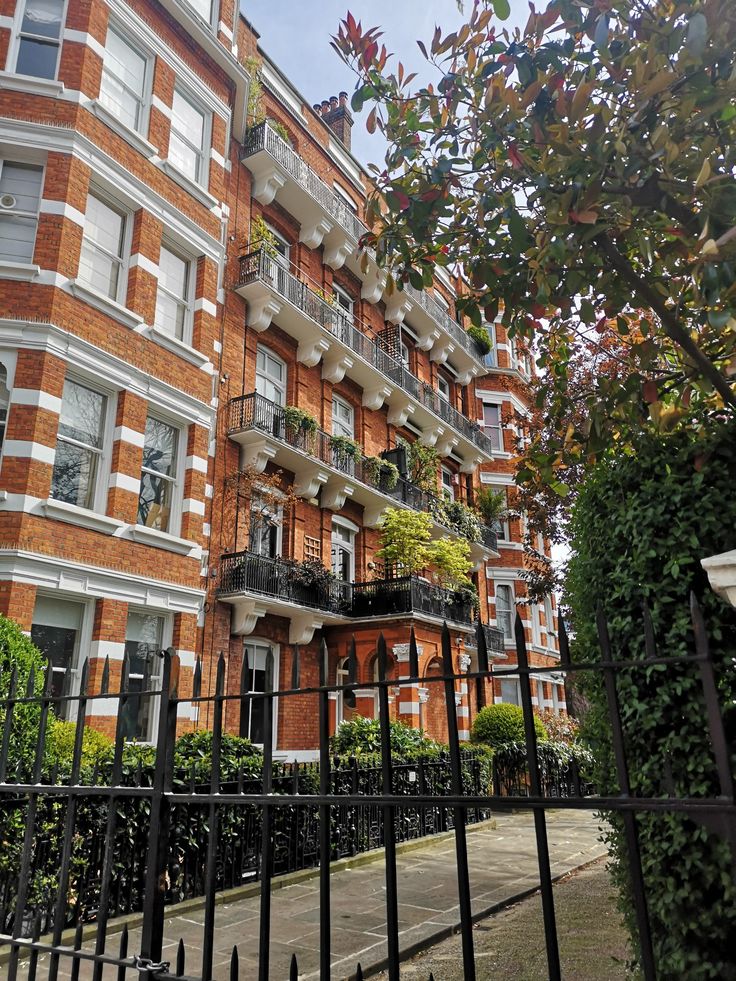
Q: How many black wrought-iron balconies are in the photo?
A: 4